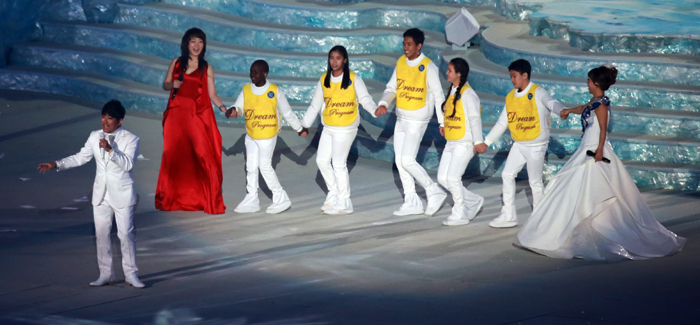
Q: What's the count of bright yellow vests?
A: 5